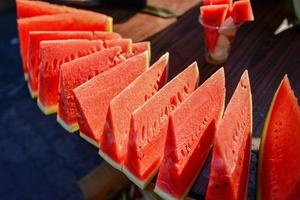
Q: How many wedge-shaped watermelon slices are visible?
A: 11